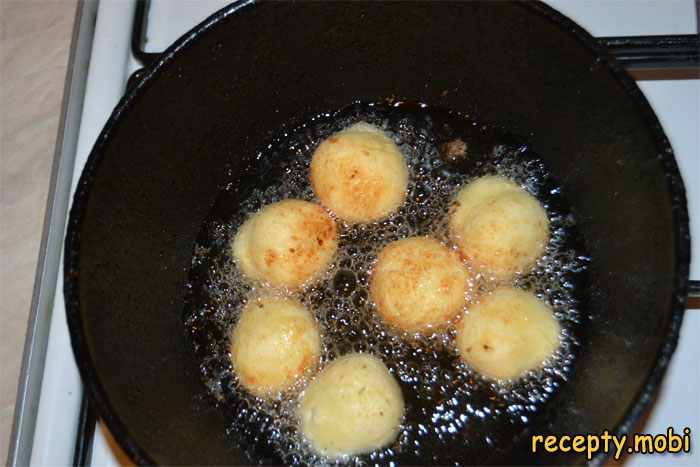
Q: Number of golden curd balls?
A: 7